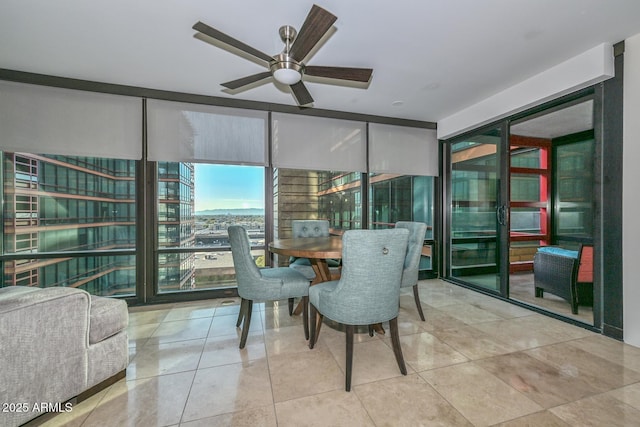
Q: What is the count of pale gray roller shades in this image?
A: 4